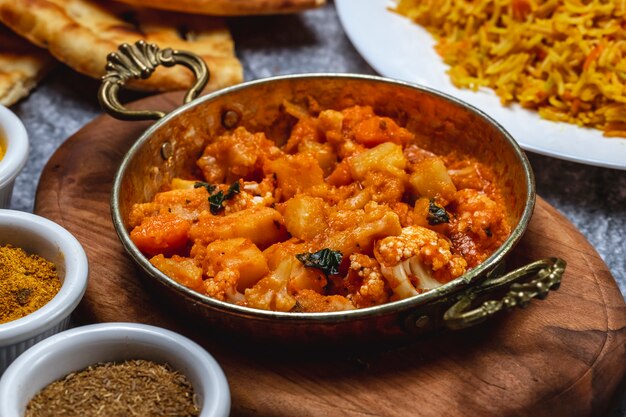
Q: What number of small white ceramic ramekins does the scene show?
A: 3